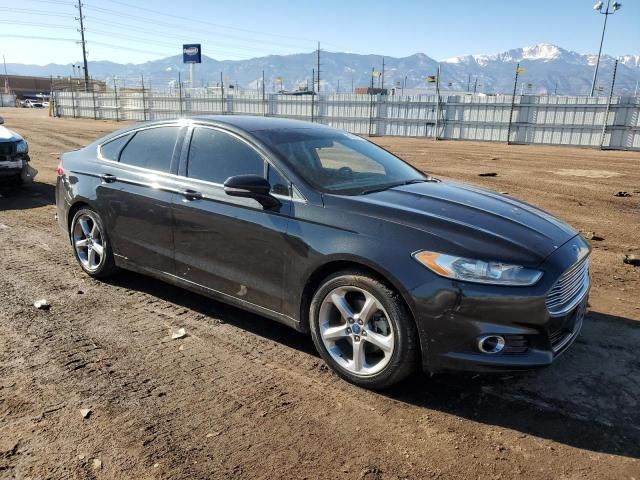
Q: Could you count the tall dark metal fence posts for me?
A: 13